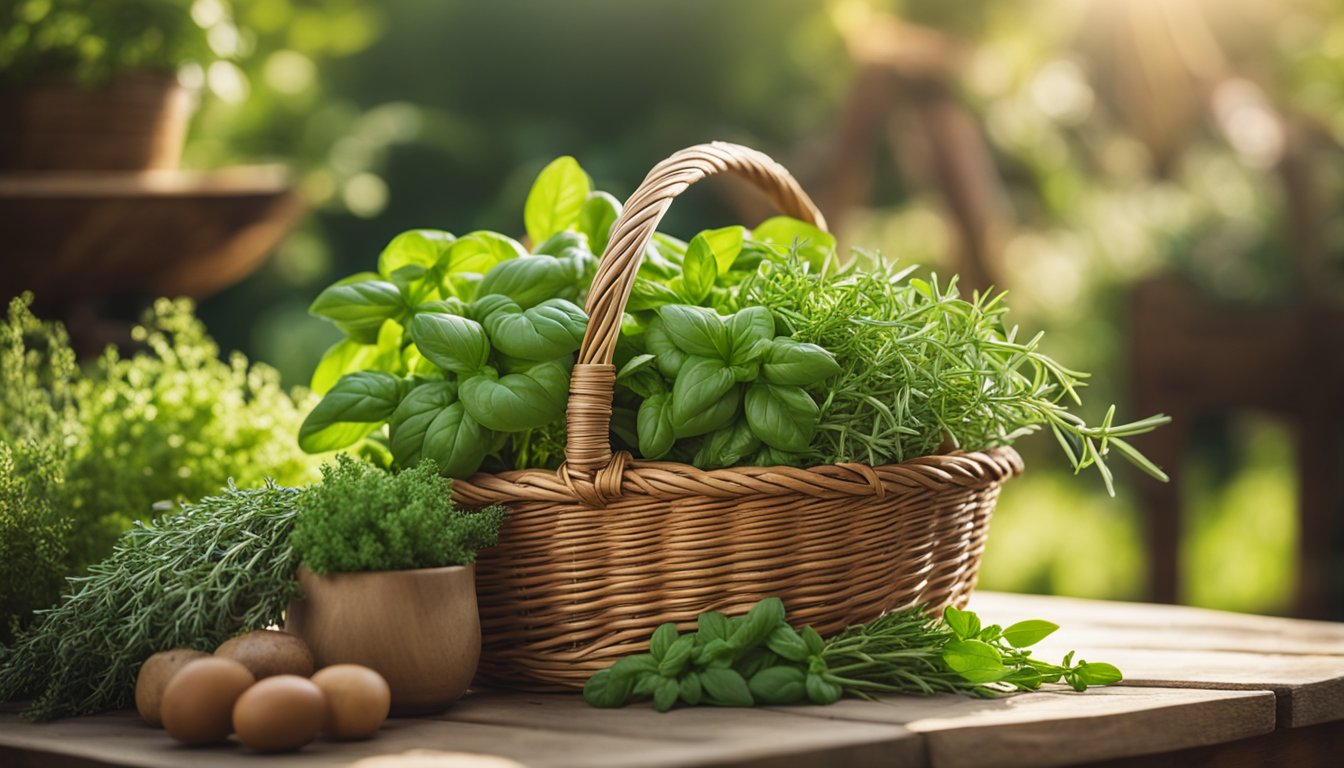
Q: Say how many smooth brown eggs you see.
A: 3